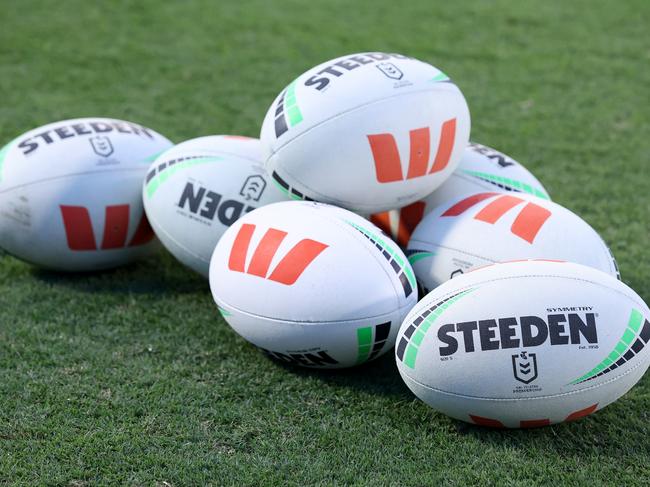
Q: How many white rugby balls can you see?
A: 7